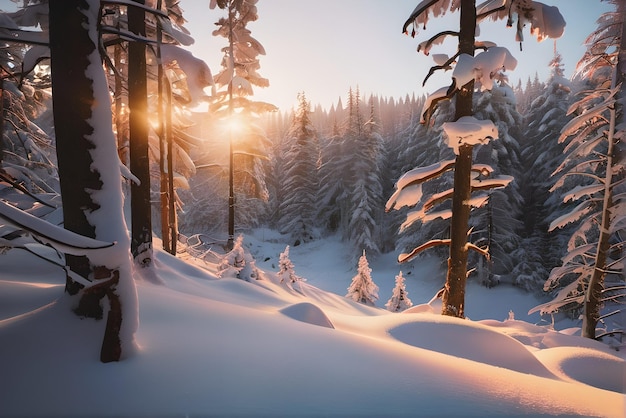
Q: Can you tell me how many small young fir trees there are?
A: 4